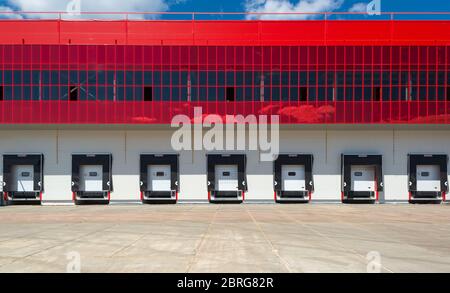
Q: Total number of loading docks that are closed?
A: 7